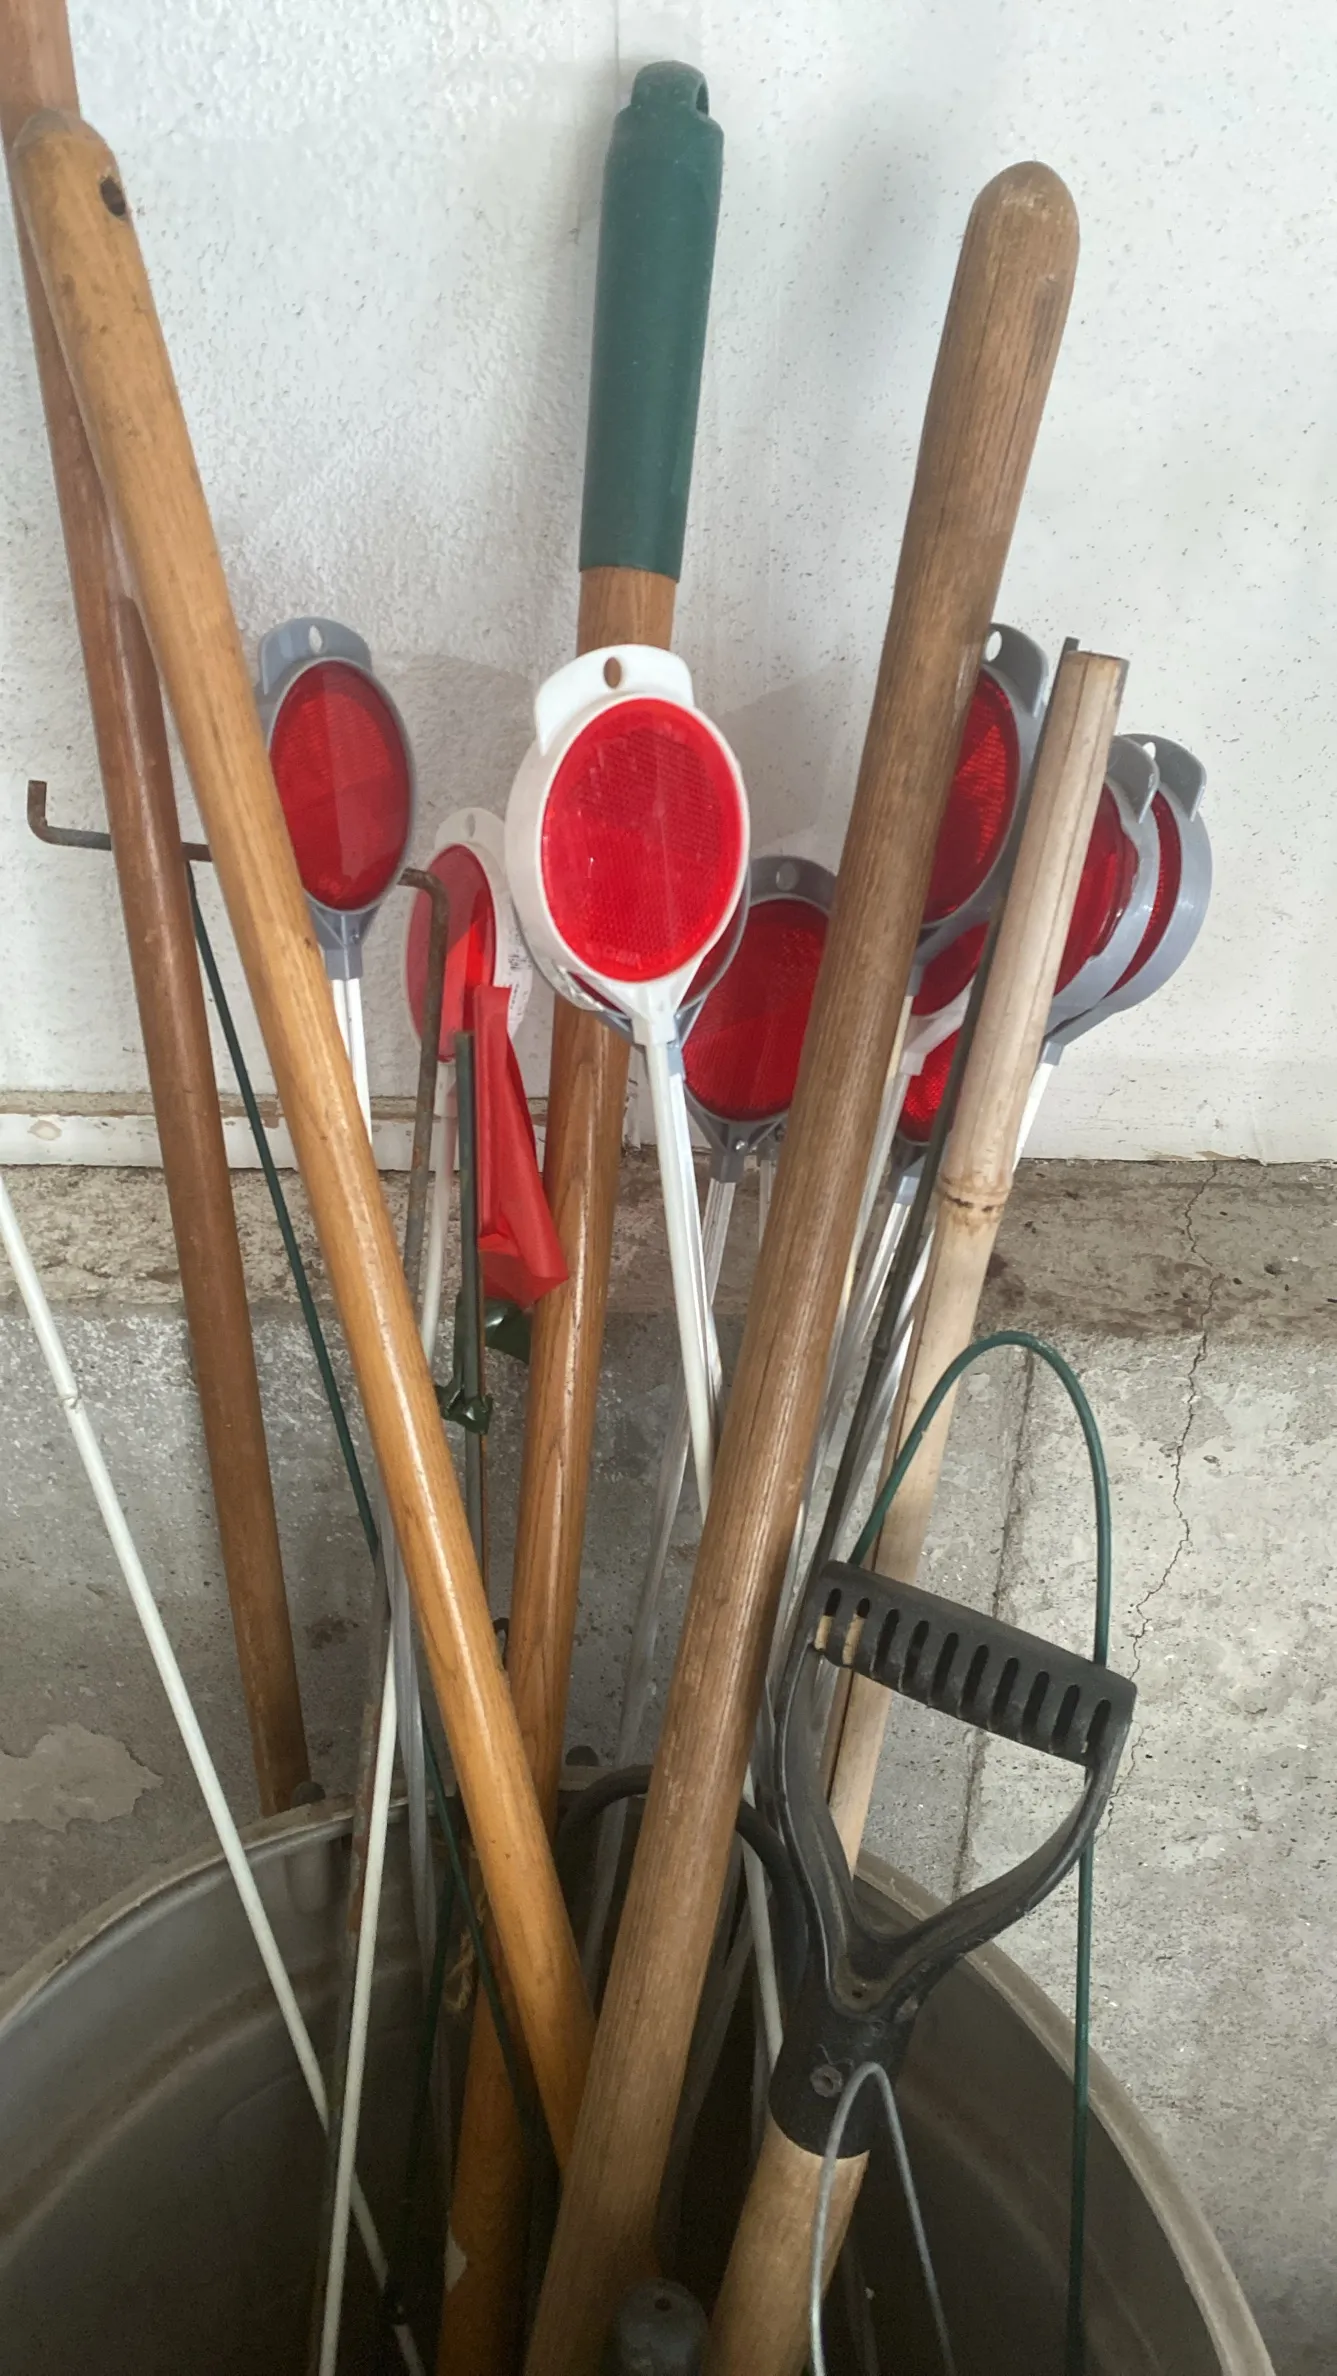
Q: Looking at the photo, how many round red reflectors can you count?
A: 10